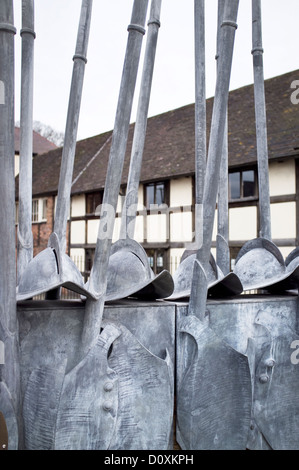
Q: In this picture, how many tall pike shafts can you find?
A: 9